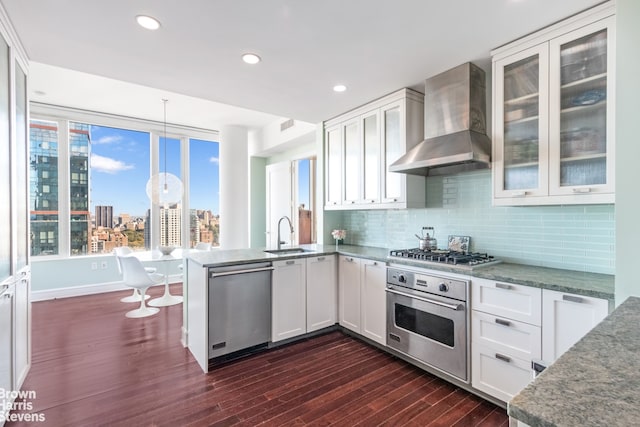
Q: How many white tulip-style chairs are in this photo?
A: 3